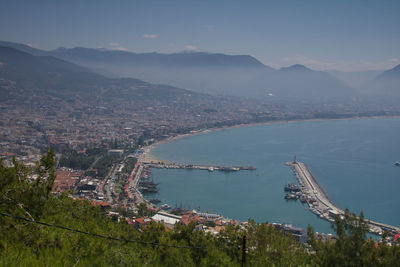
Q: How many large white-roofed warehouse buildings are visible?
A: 1